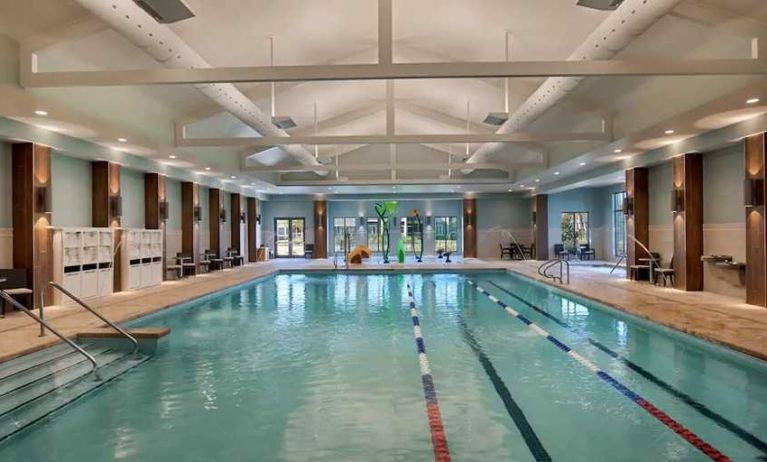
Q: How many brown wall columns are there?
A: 13